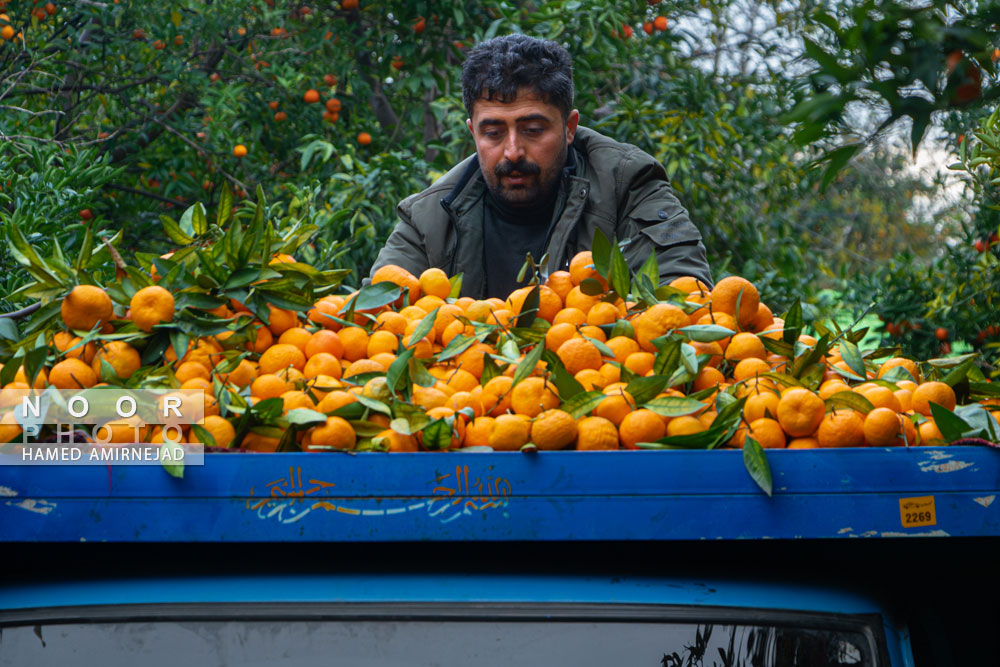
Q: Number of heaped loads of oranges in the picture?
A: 1